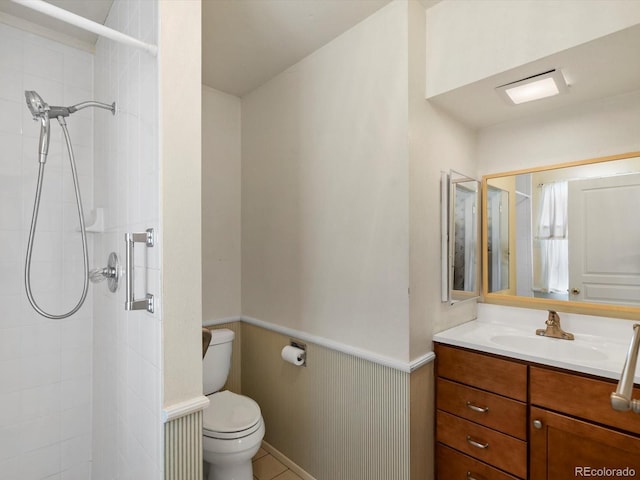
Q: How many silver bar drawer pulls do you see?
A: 3